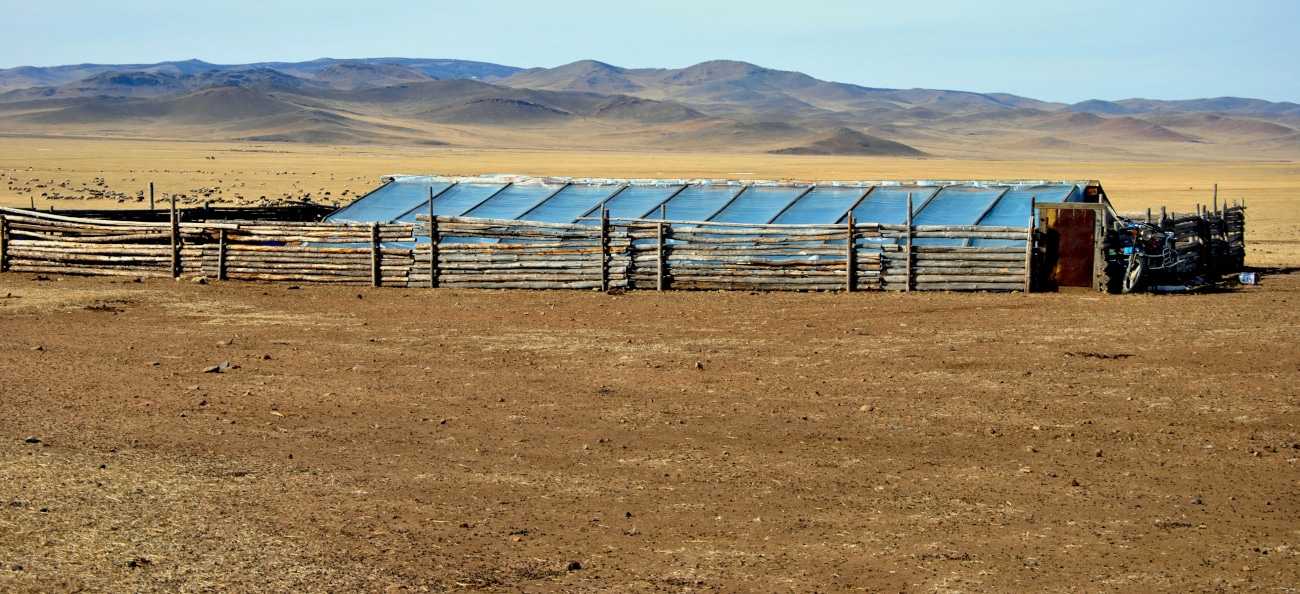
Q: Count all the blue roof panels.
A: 11